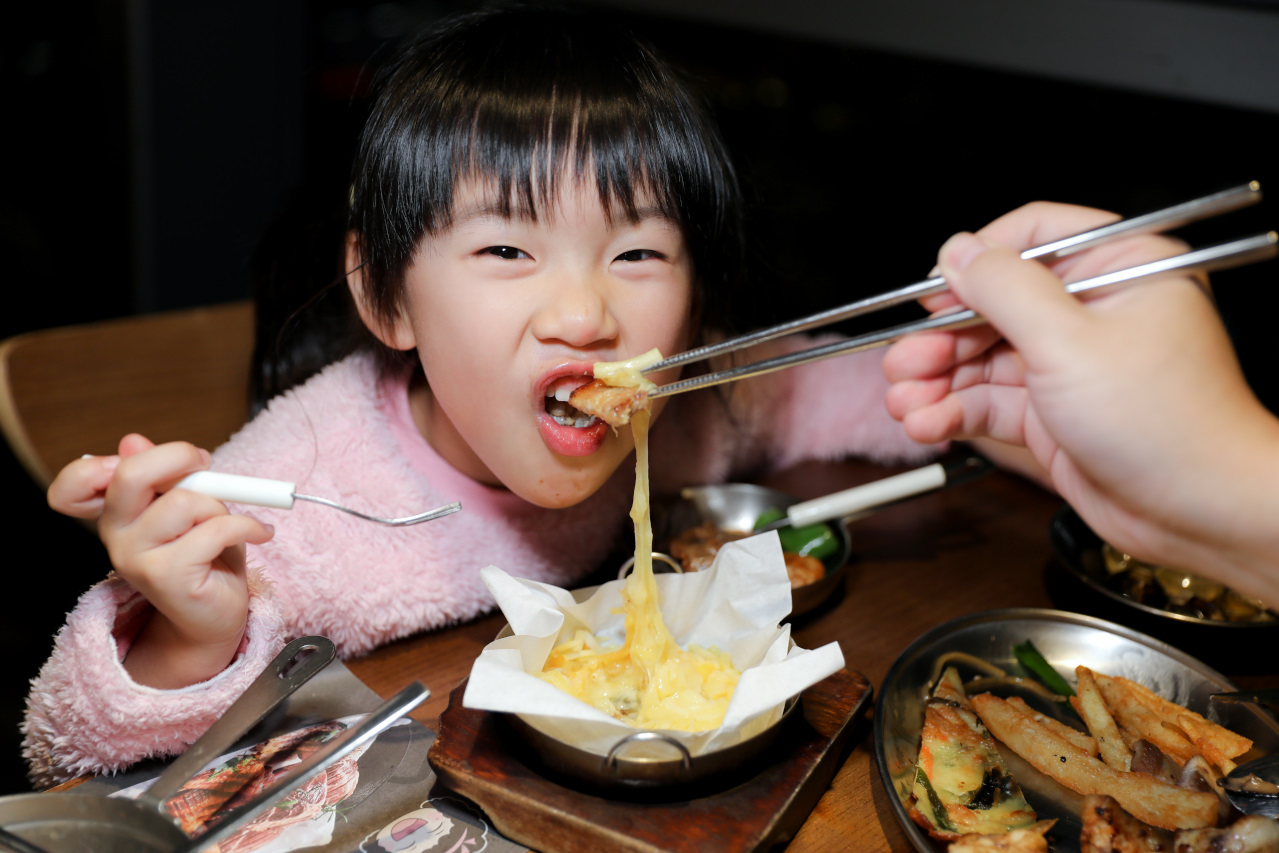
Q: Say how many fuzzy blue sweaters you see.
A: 0